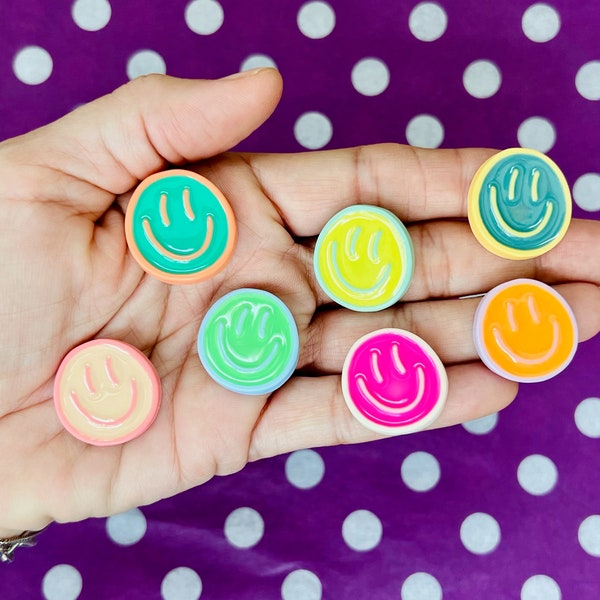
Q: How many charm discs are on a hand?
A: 7